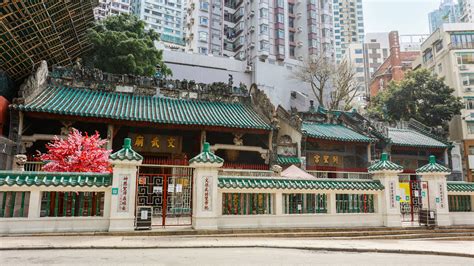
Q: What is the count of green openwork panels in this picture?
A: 6